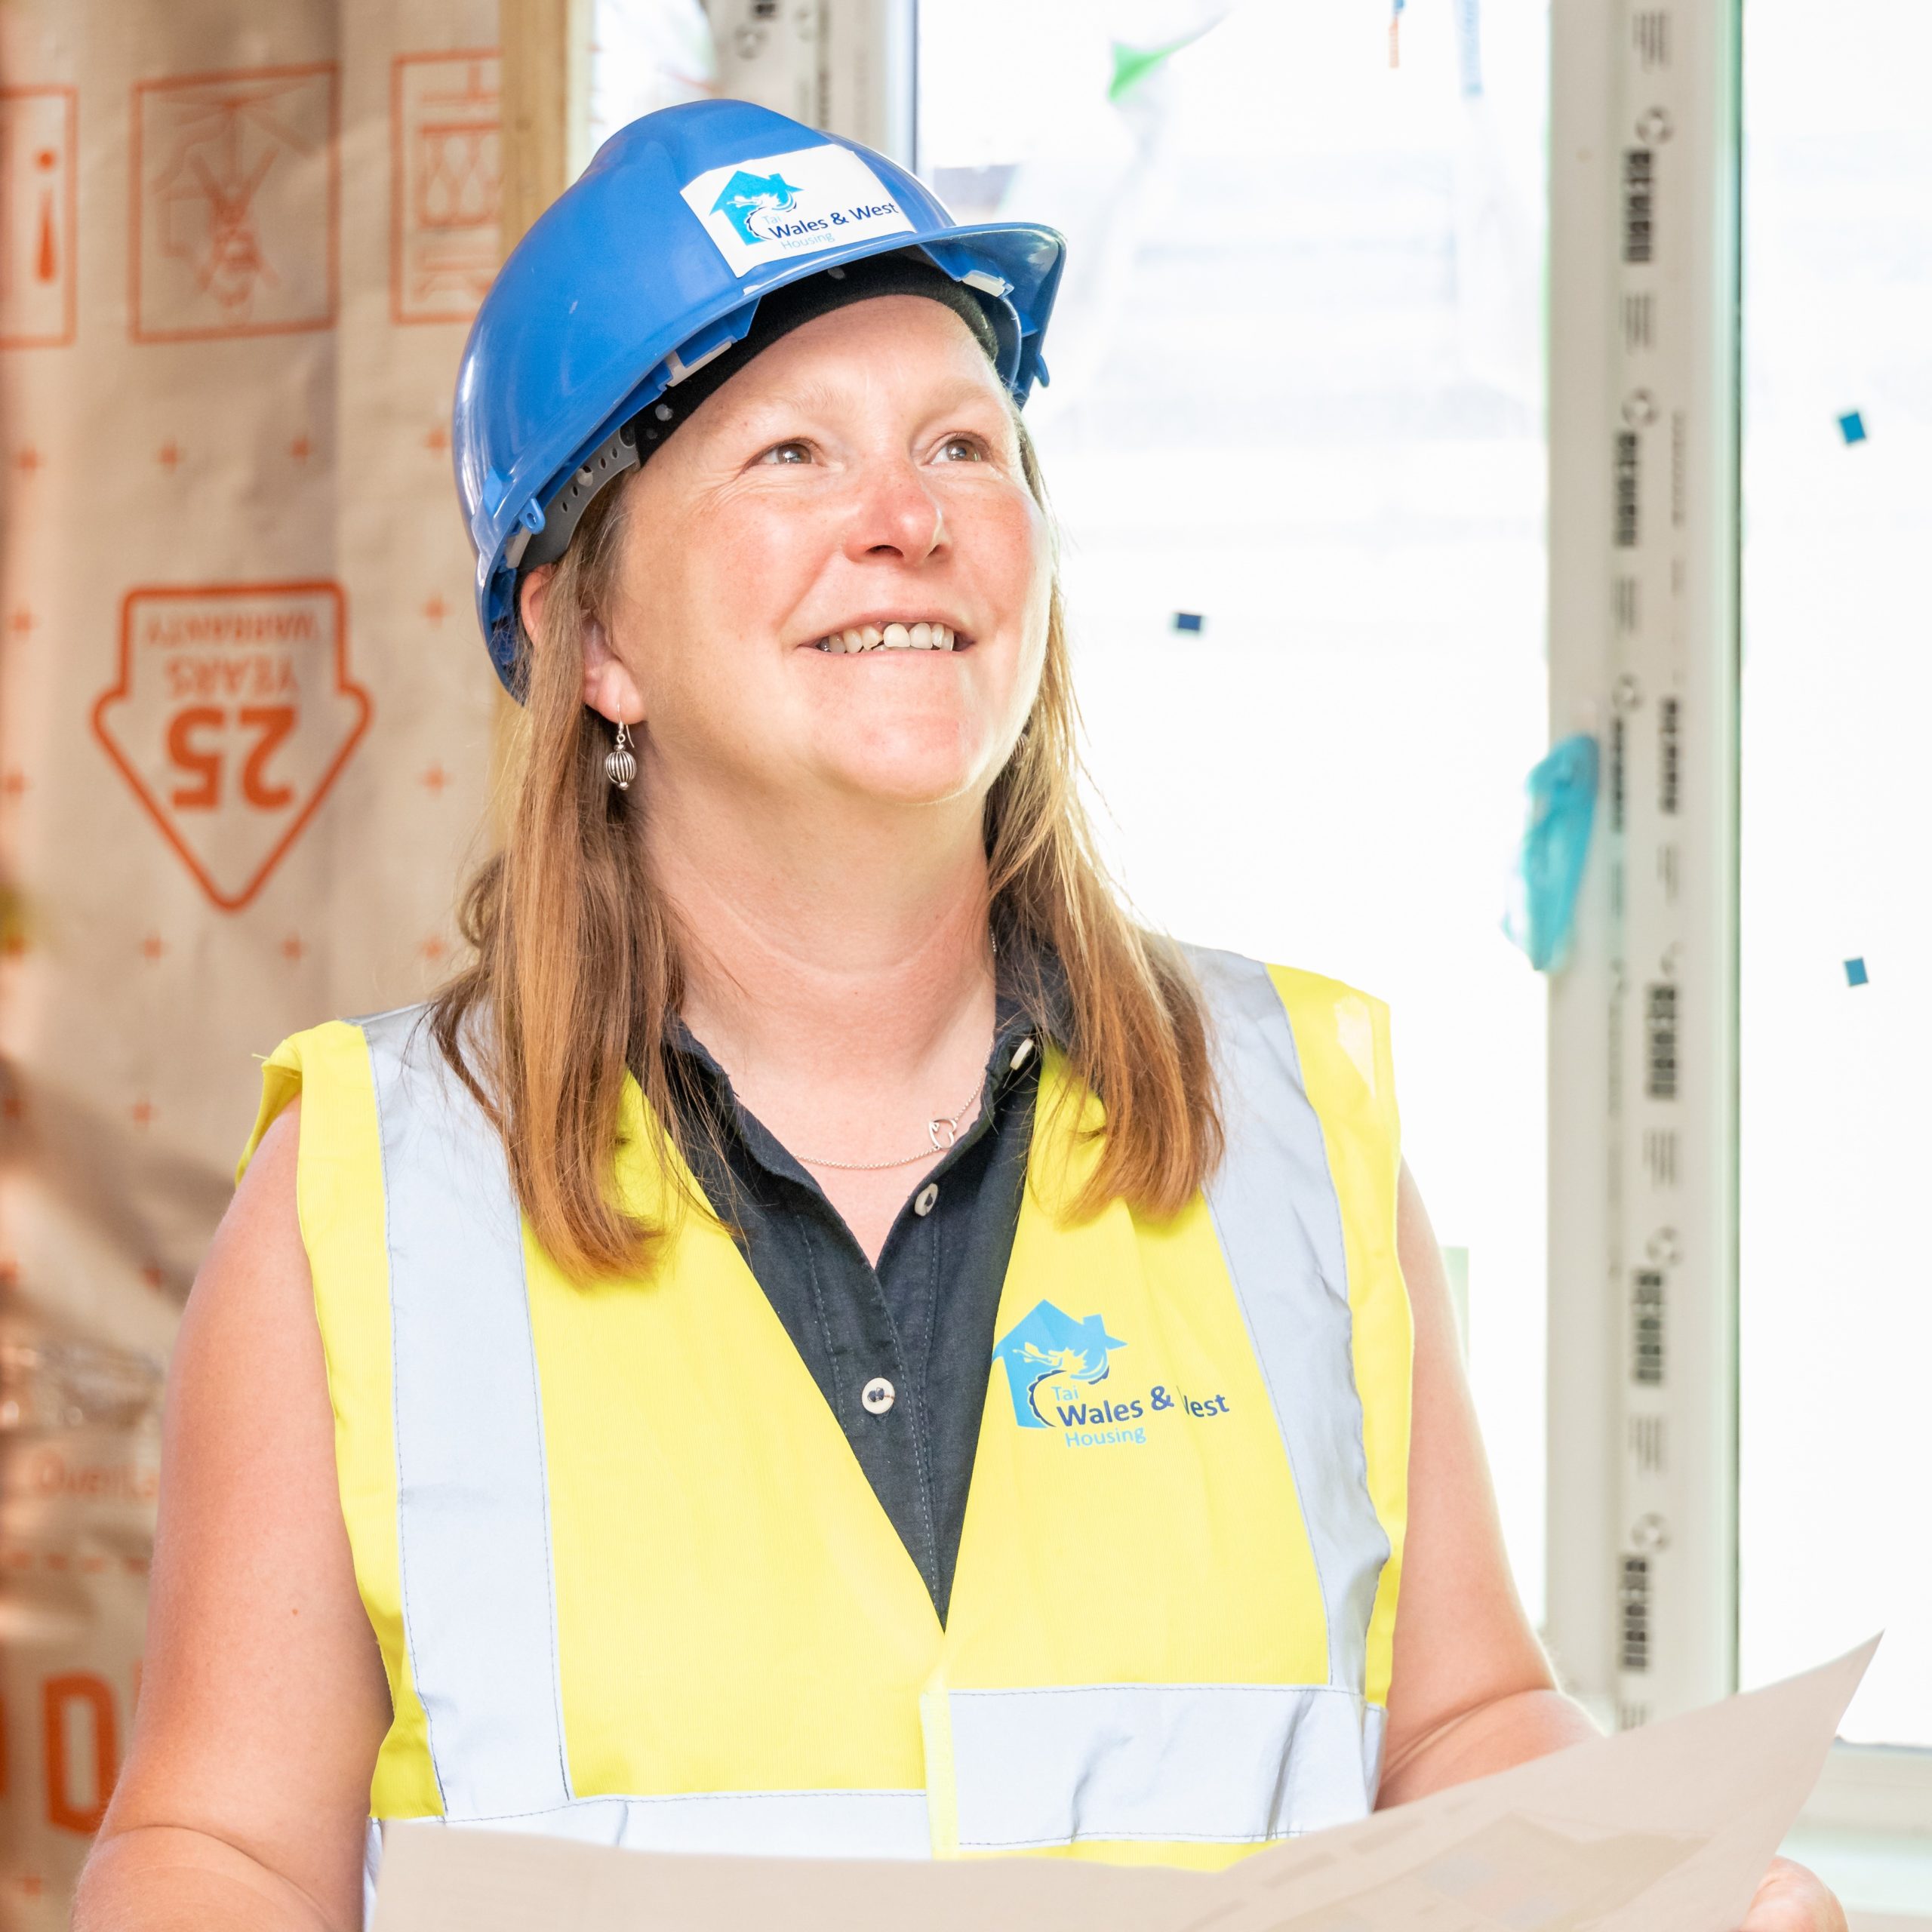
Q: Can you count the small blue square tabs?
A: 3